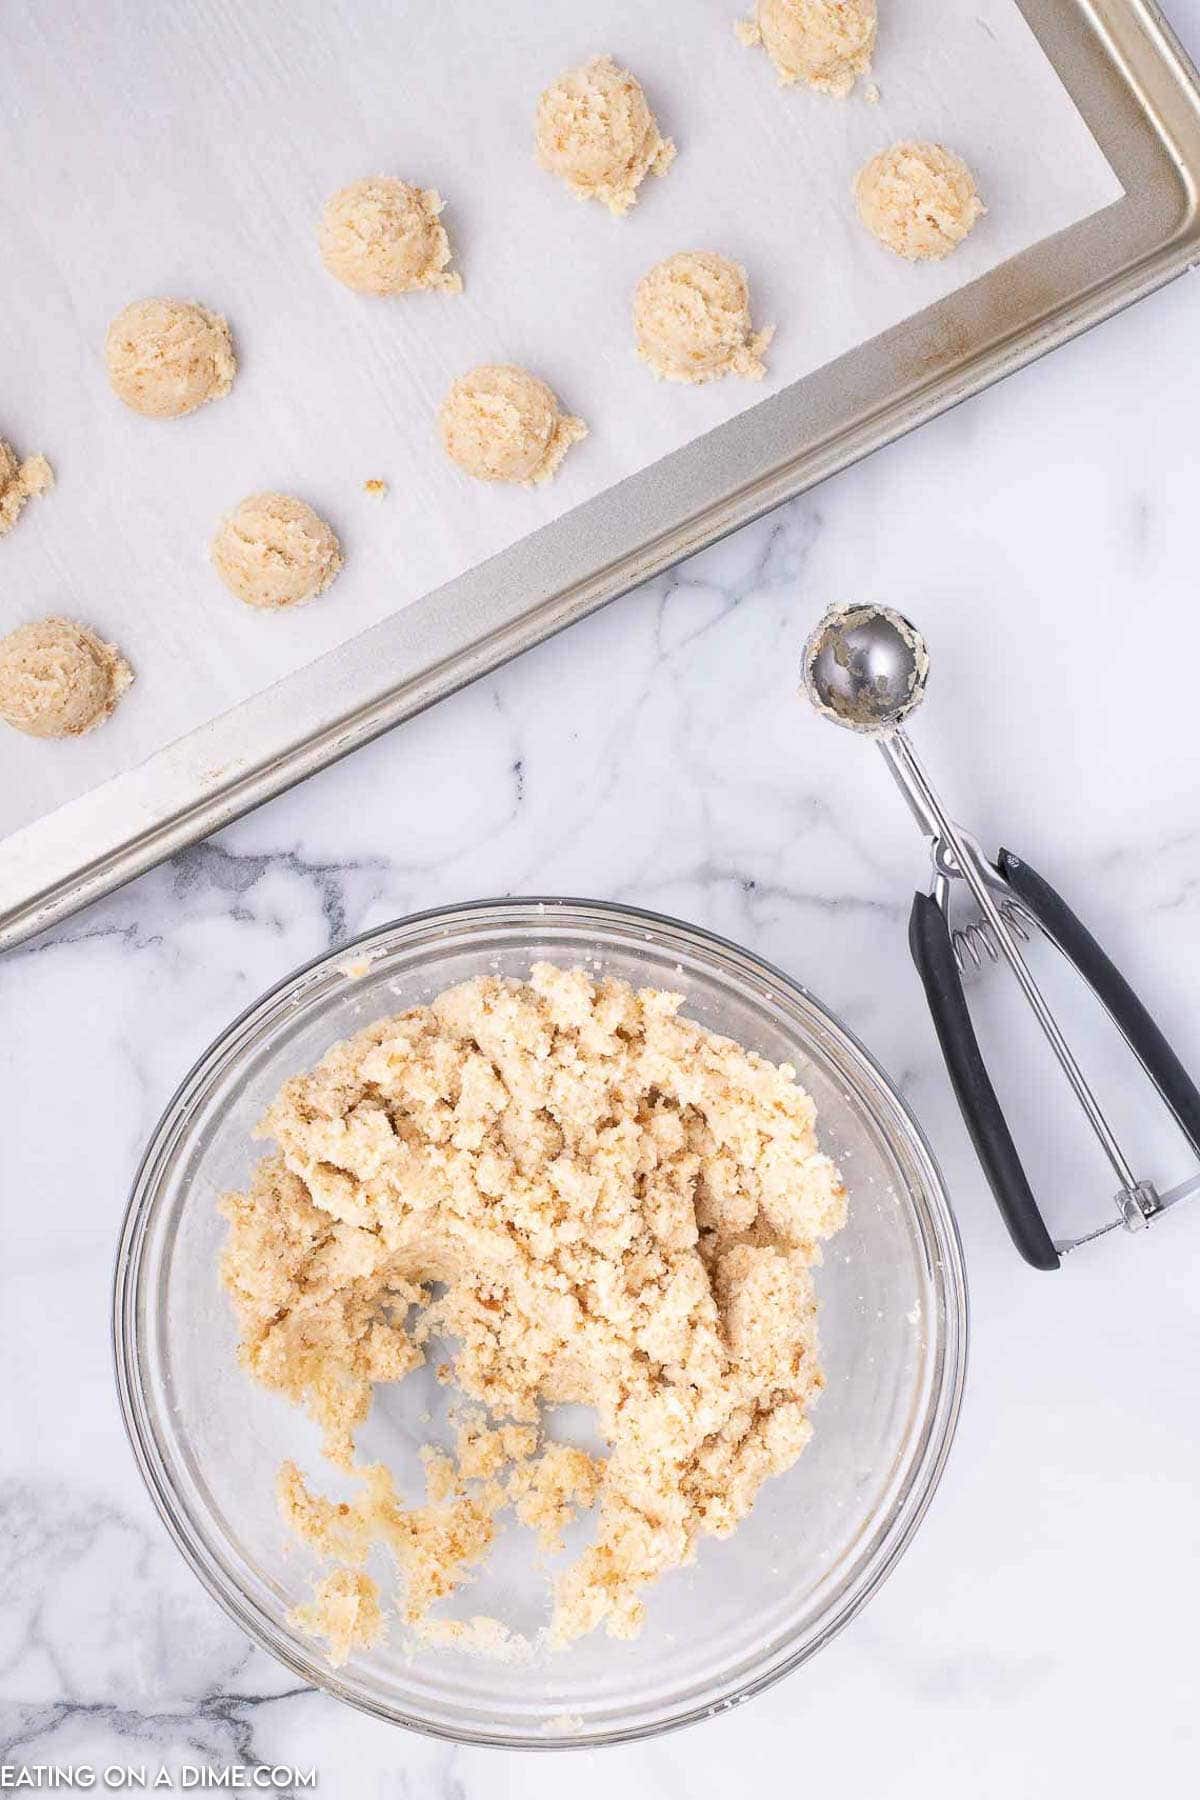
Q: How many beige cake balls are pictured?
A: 10